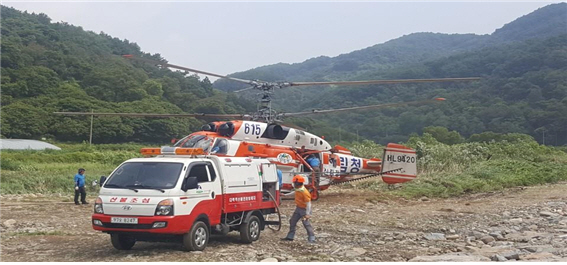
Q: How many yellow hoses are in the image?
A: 0